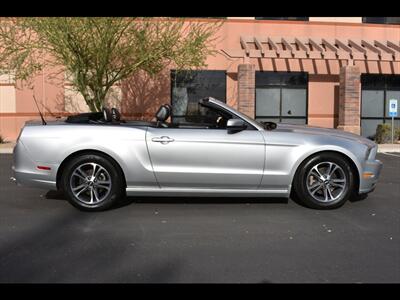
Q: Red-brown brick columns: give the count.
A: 2